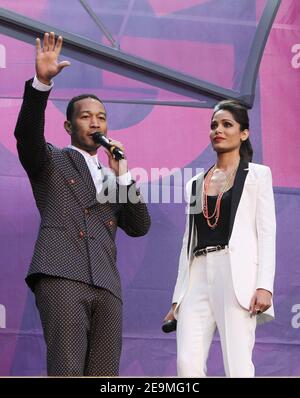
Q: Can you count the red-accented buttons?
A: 4